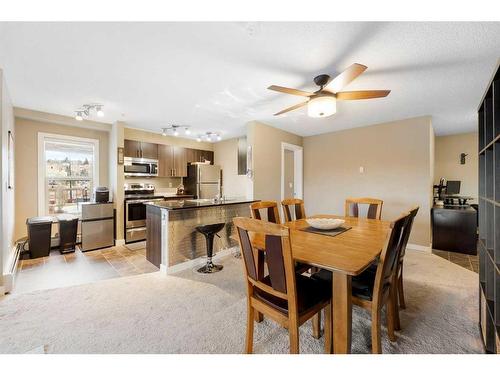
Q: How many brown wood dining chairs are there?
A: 6